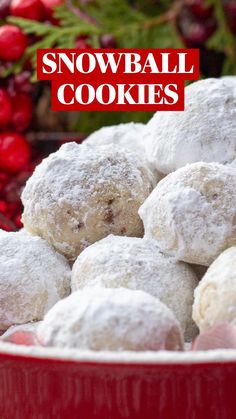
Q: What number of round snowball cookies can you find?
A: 8